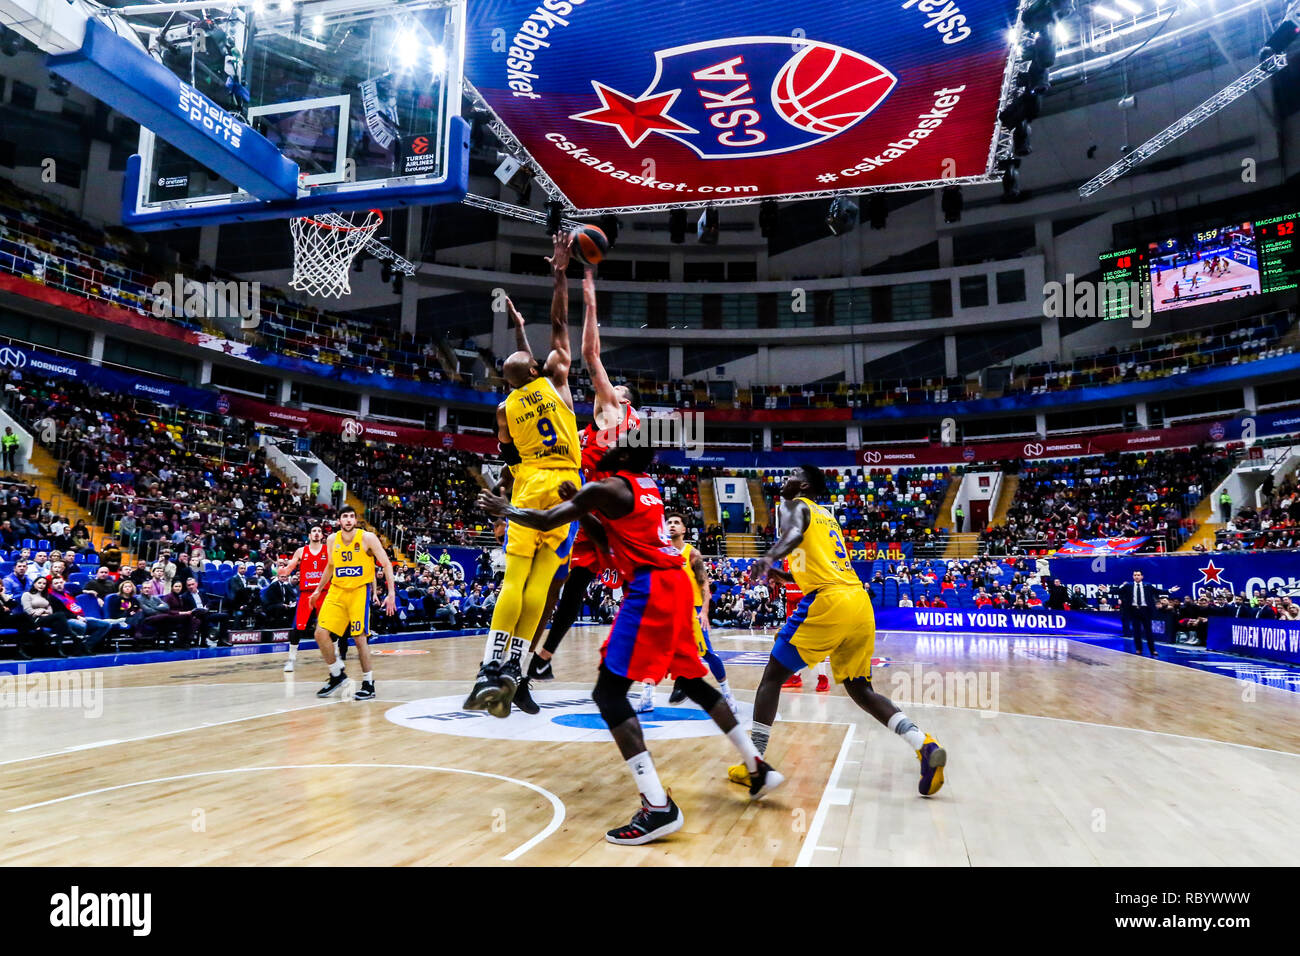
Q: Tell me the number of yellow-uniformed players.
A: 4